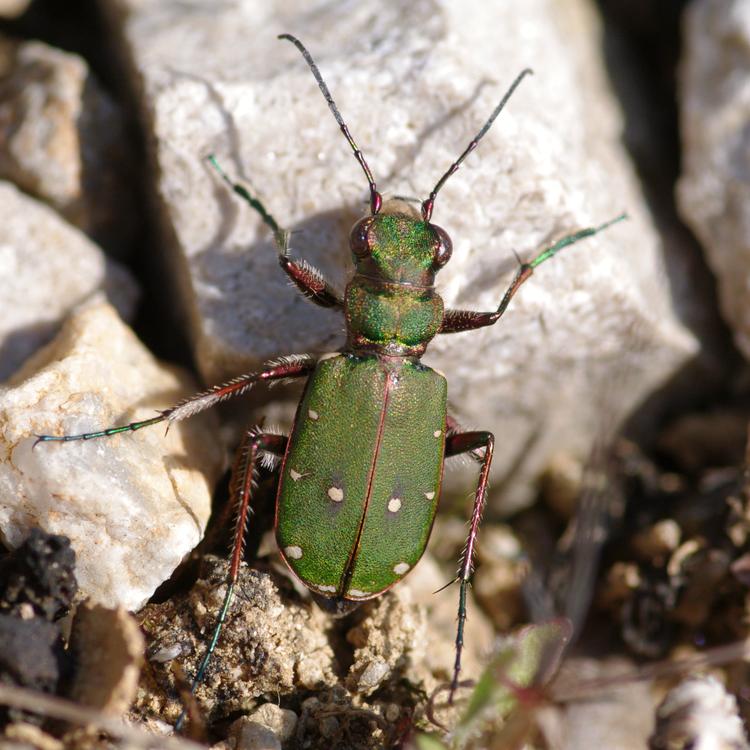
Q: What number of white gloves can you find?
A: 0